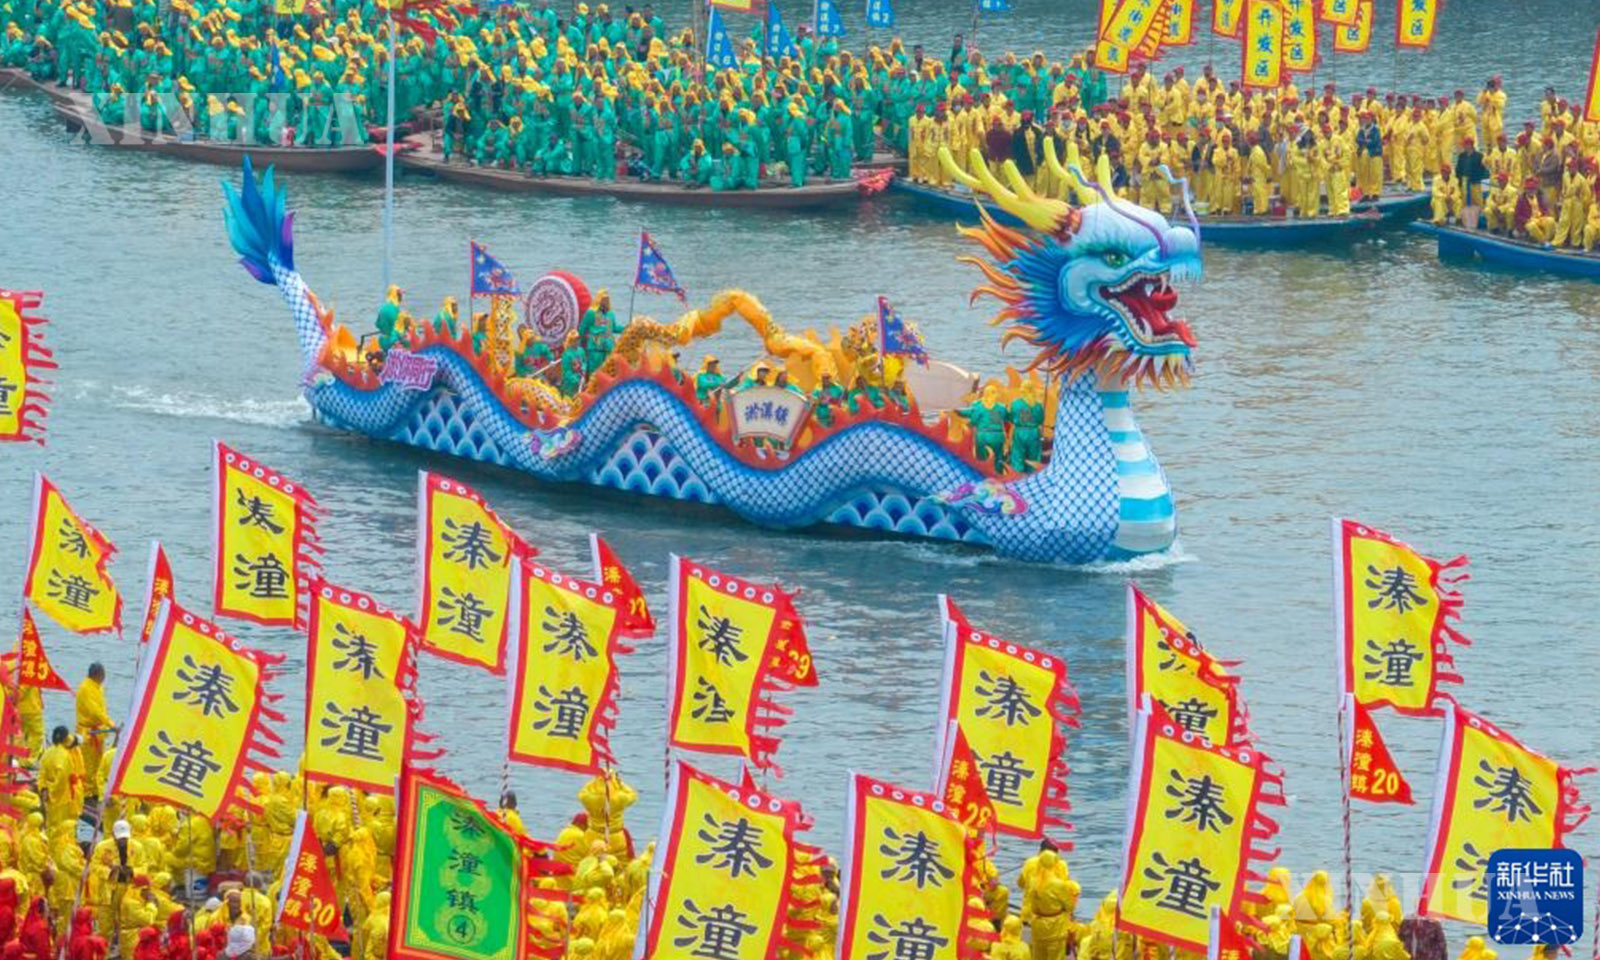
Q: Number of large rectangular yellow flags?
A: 15